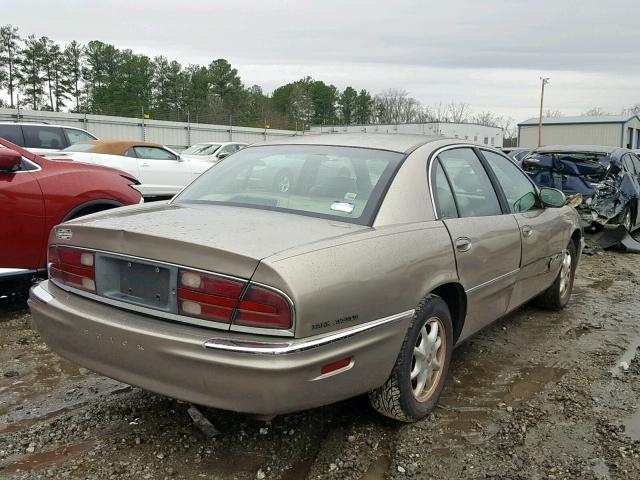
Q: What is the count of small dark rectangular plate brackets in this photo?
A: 1